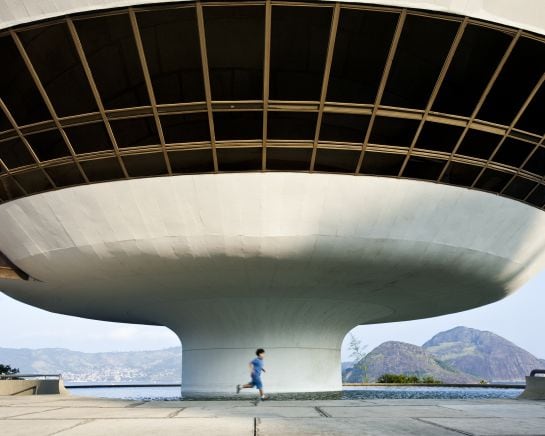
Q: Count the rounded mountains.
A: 2